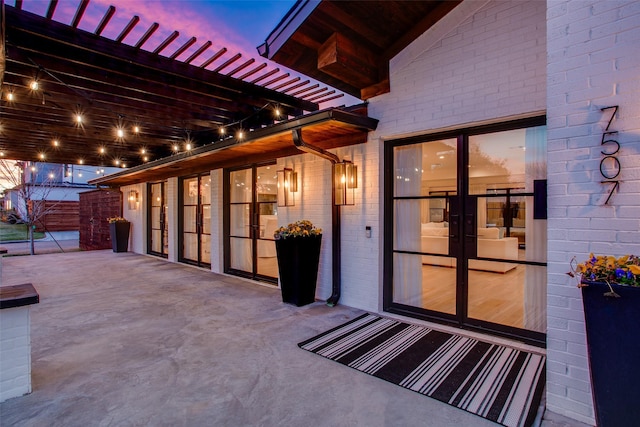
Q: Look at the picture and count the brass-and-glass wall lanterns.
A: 3